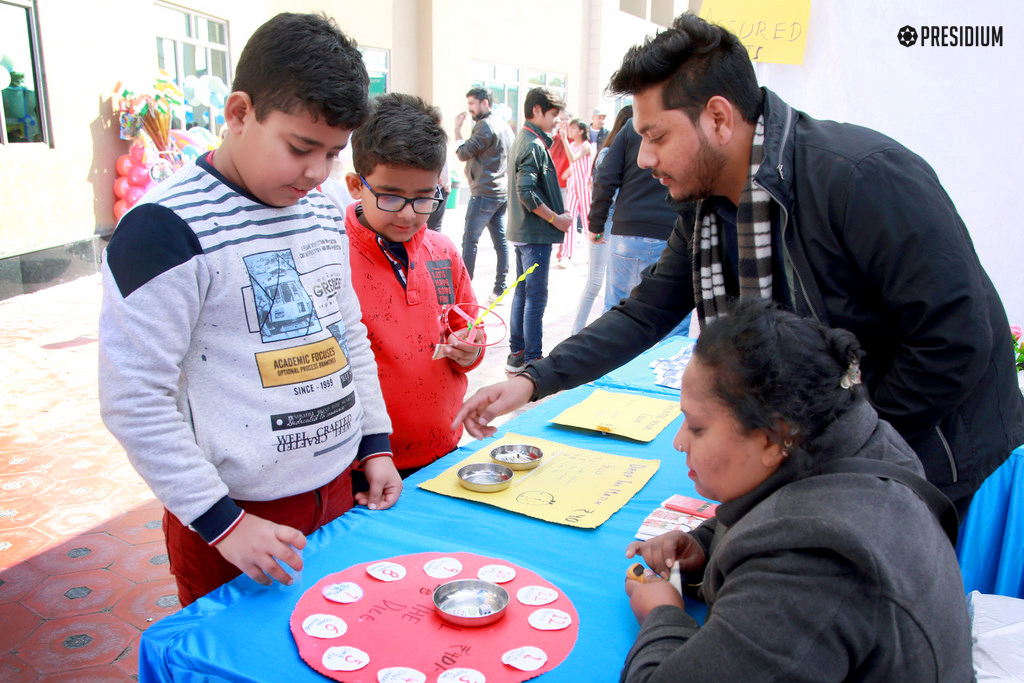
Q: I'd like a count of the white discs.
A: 11